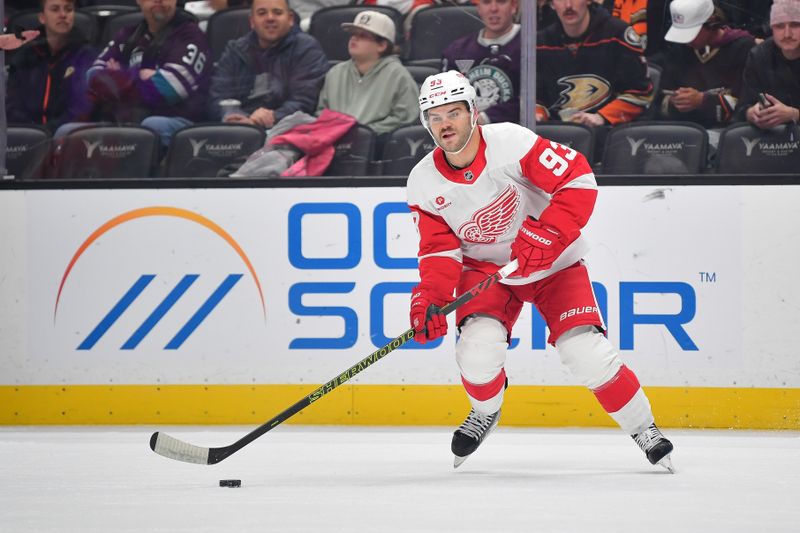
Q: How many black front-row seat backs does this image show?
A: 8